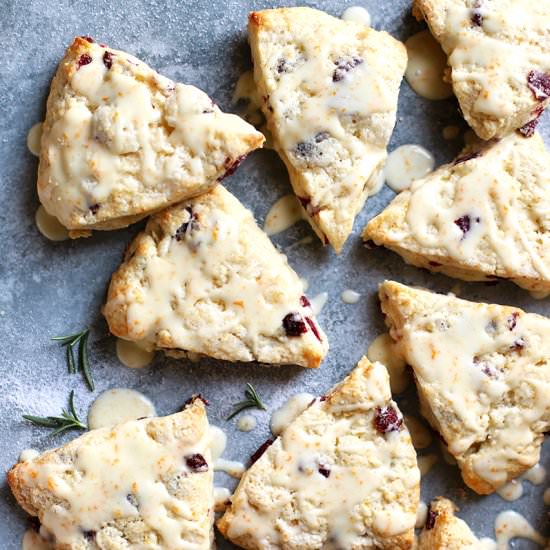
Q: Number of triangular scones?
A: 9